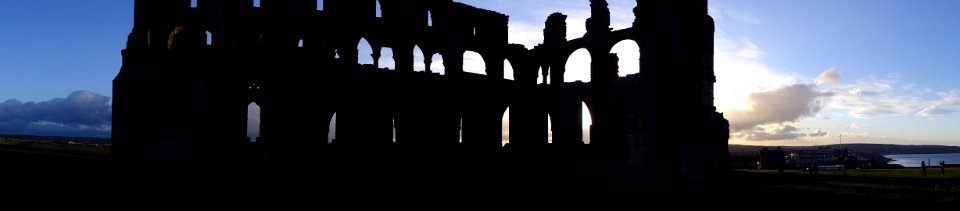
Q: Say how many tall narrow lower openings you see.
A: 7